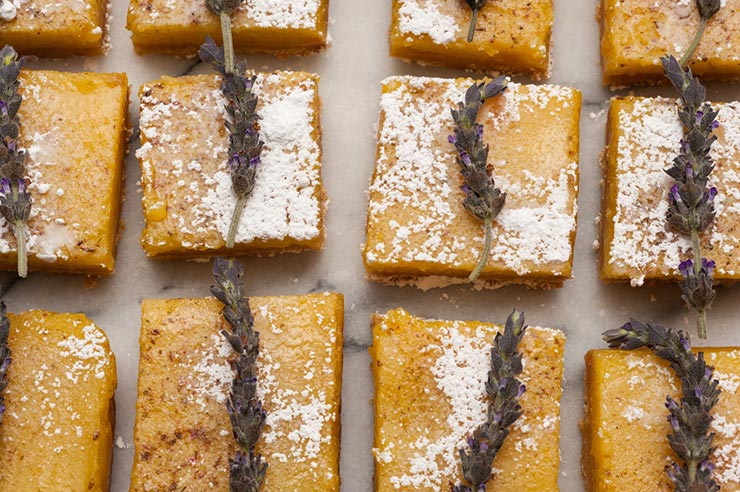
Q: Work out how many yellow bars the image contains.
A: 12